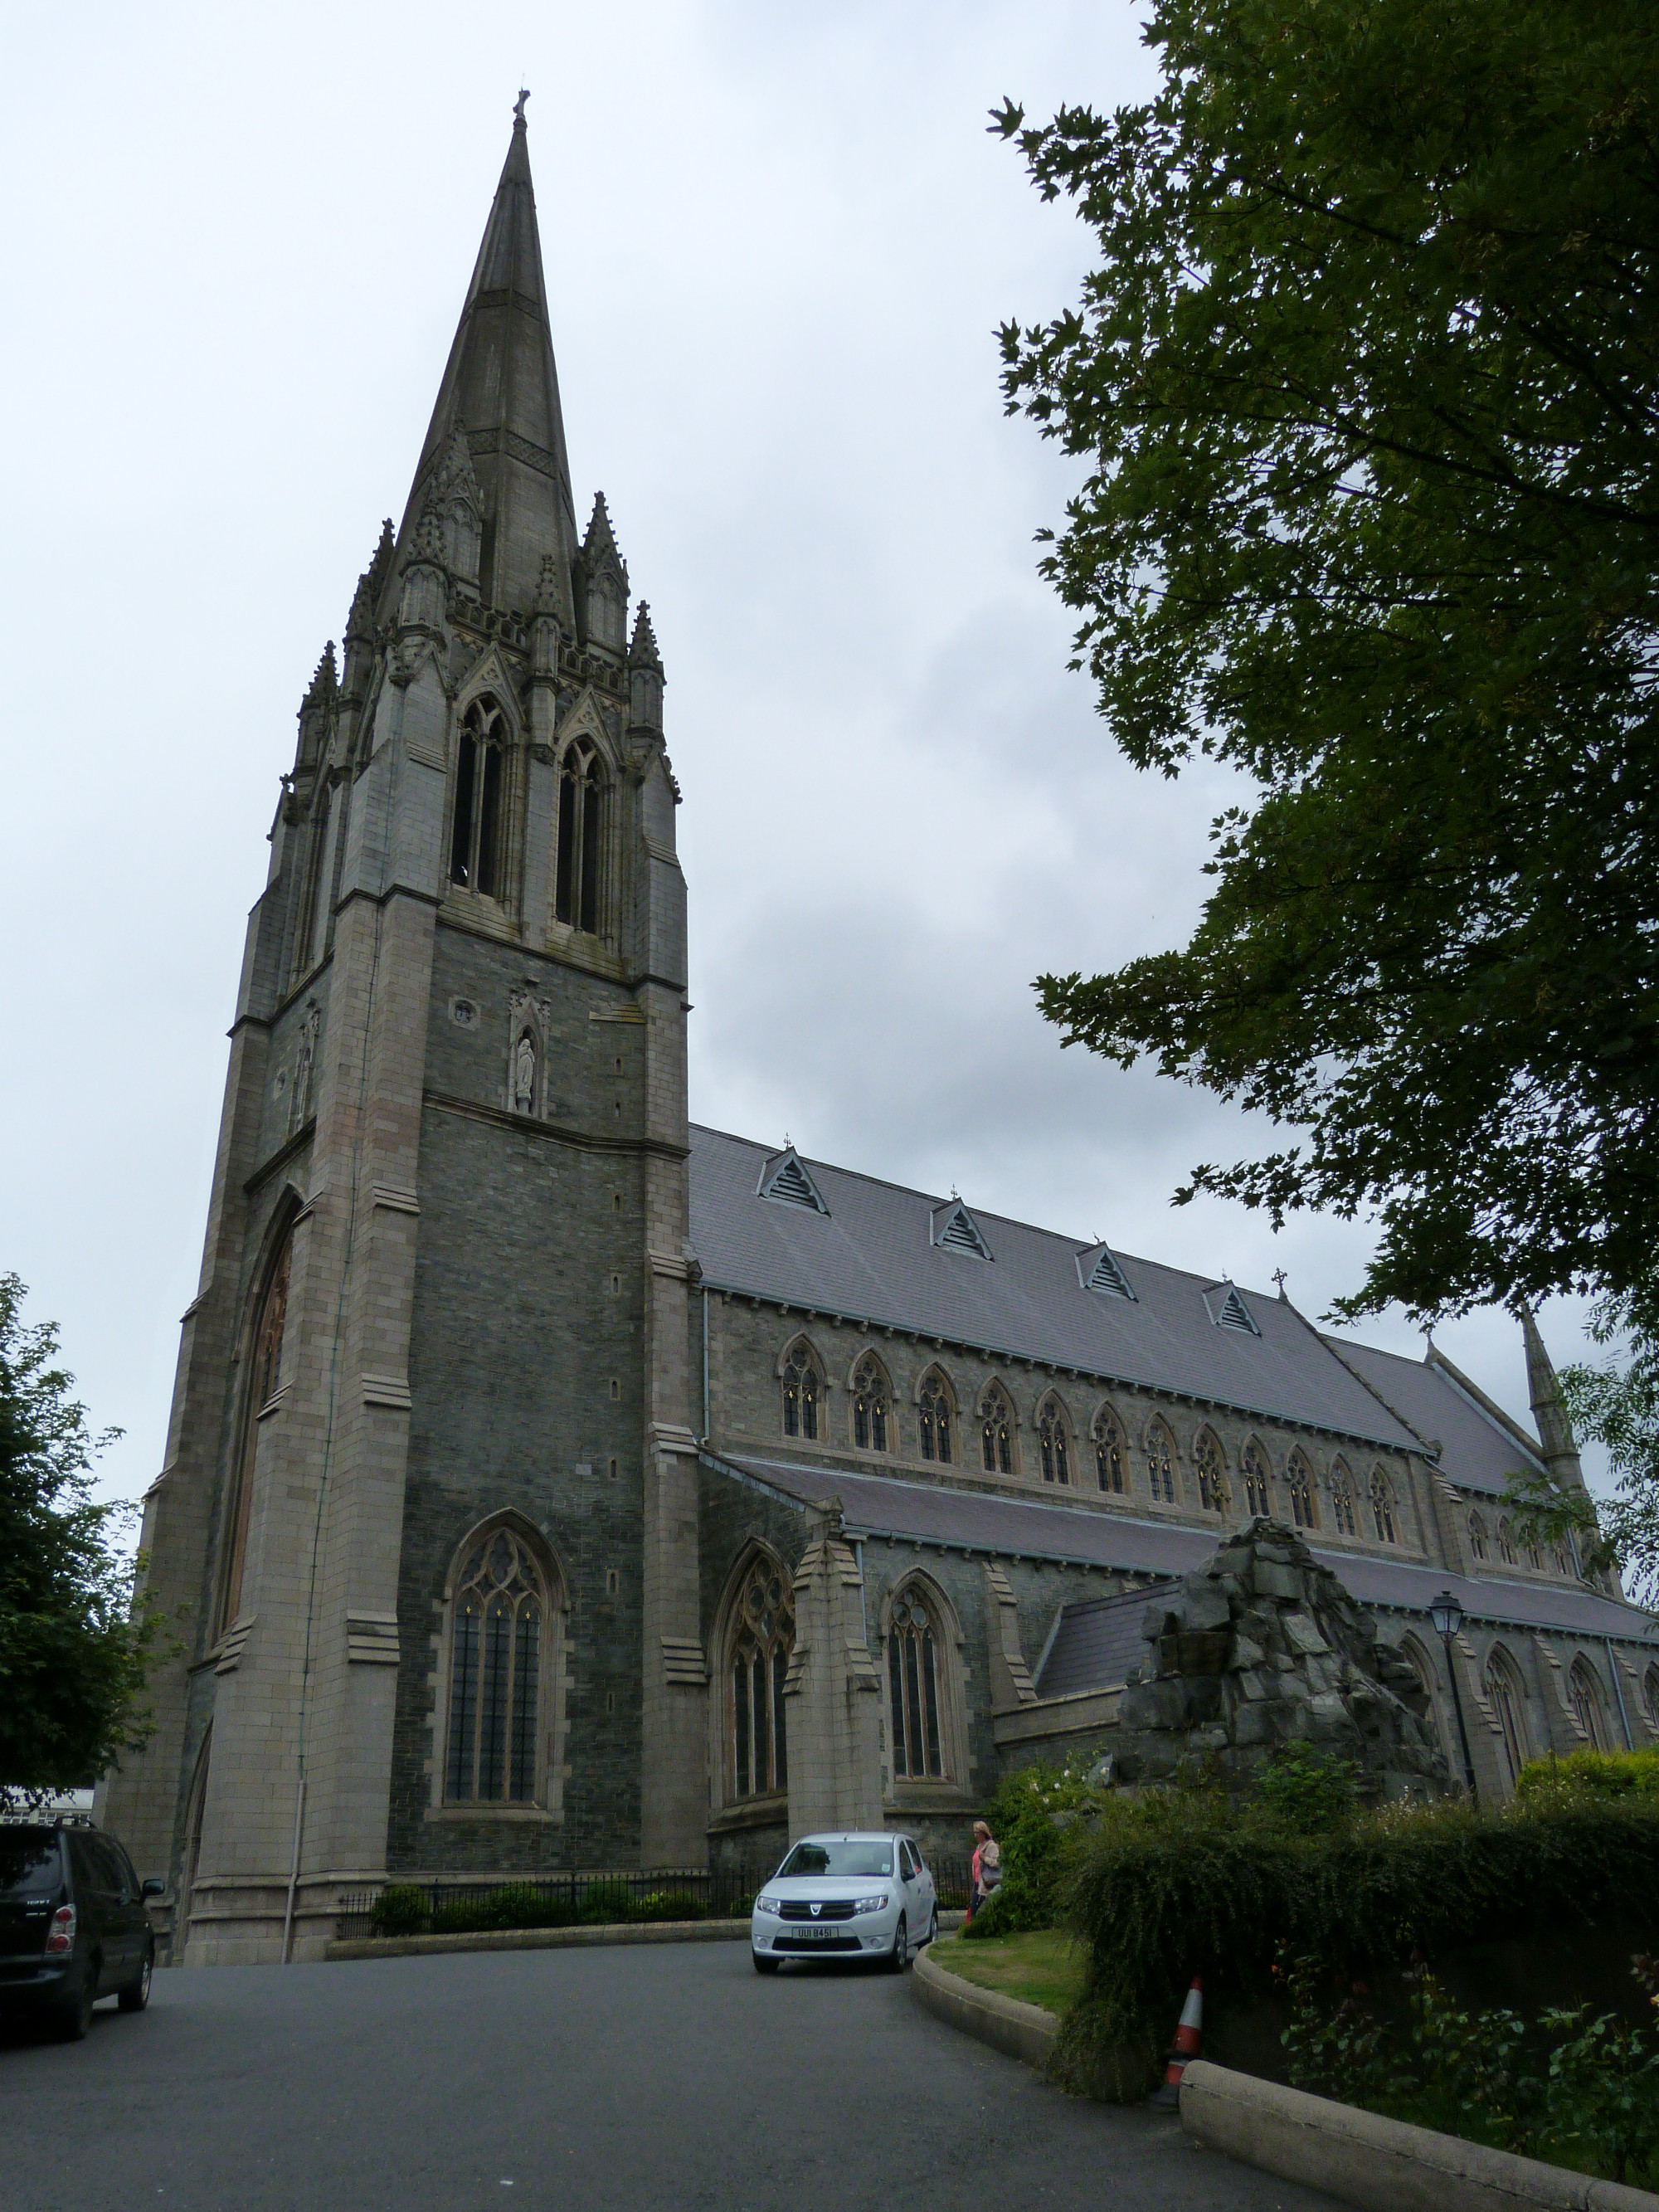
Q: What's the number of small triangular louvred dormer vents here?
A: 4